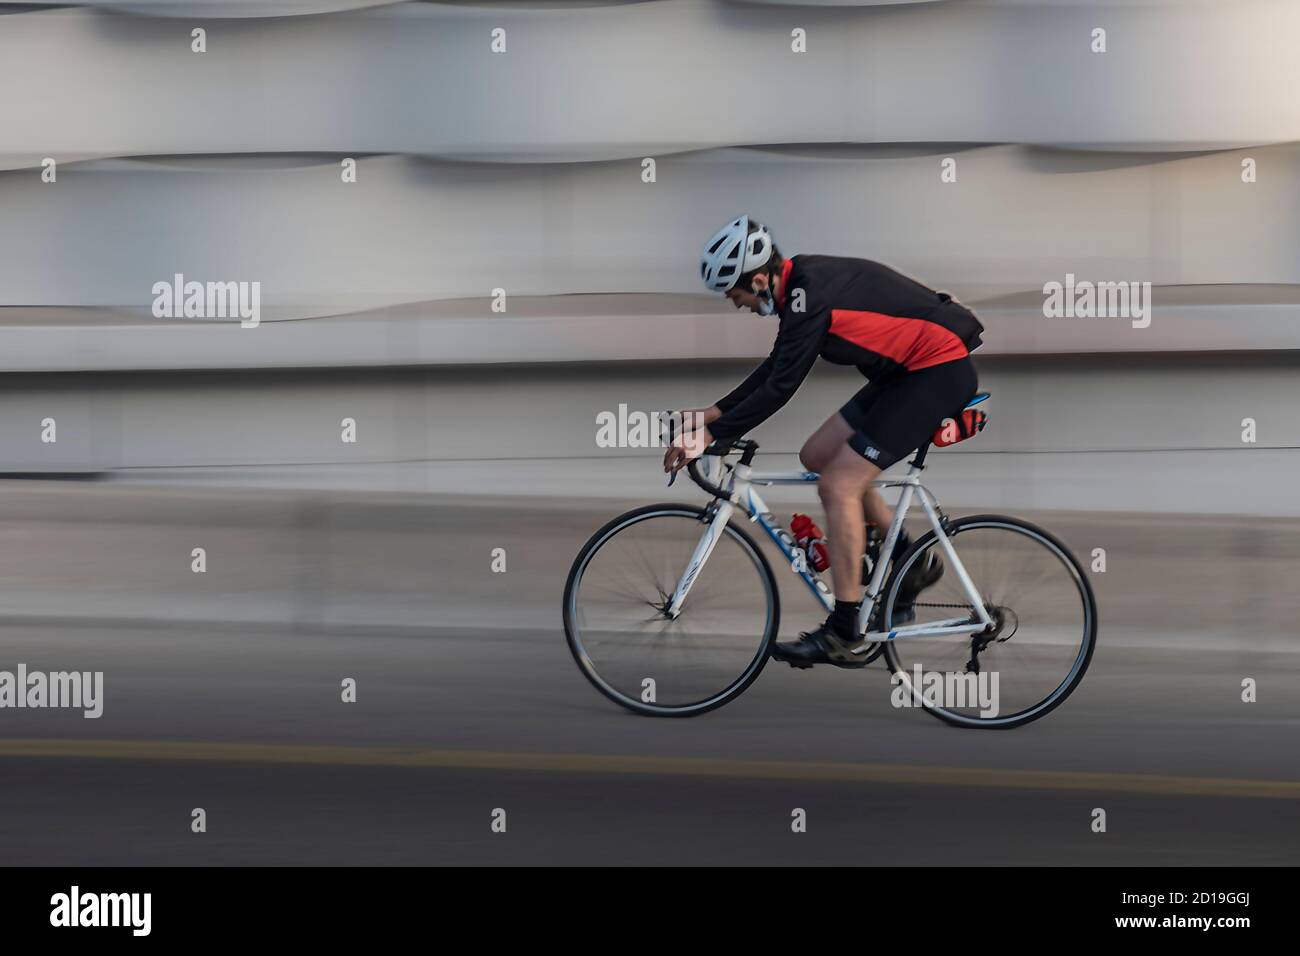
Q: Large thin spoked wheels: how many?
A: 2